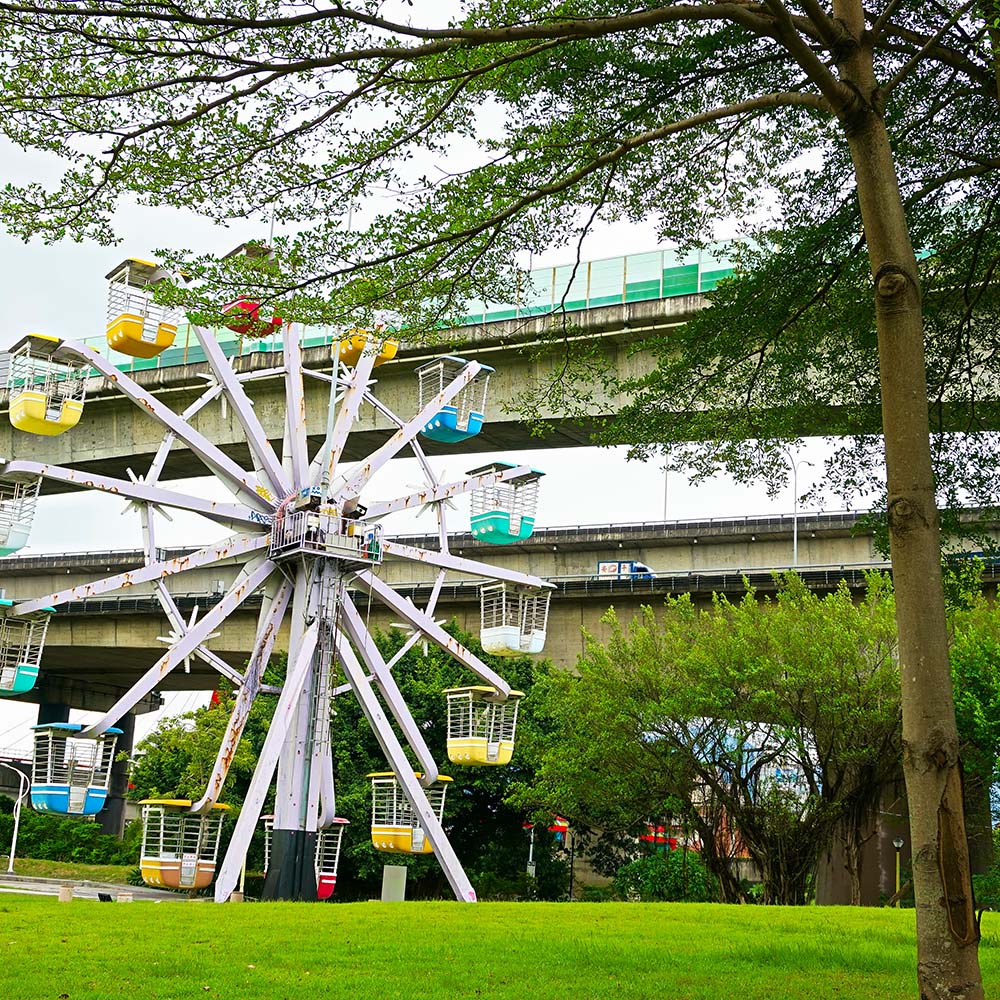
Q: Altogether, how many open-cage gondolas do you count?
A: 14